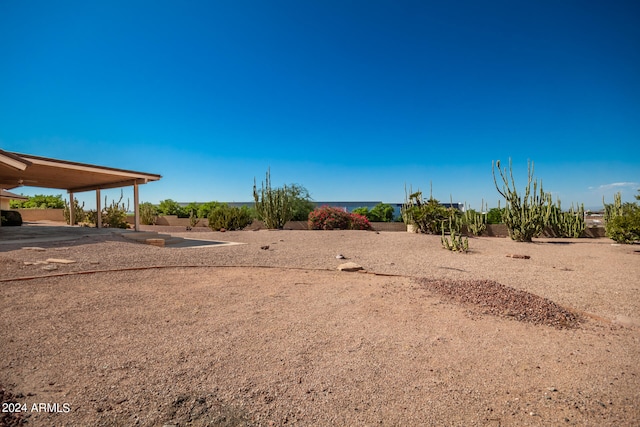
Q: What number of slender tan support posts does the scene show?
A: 3